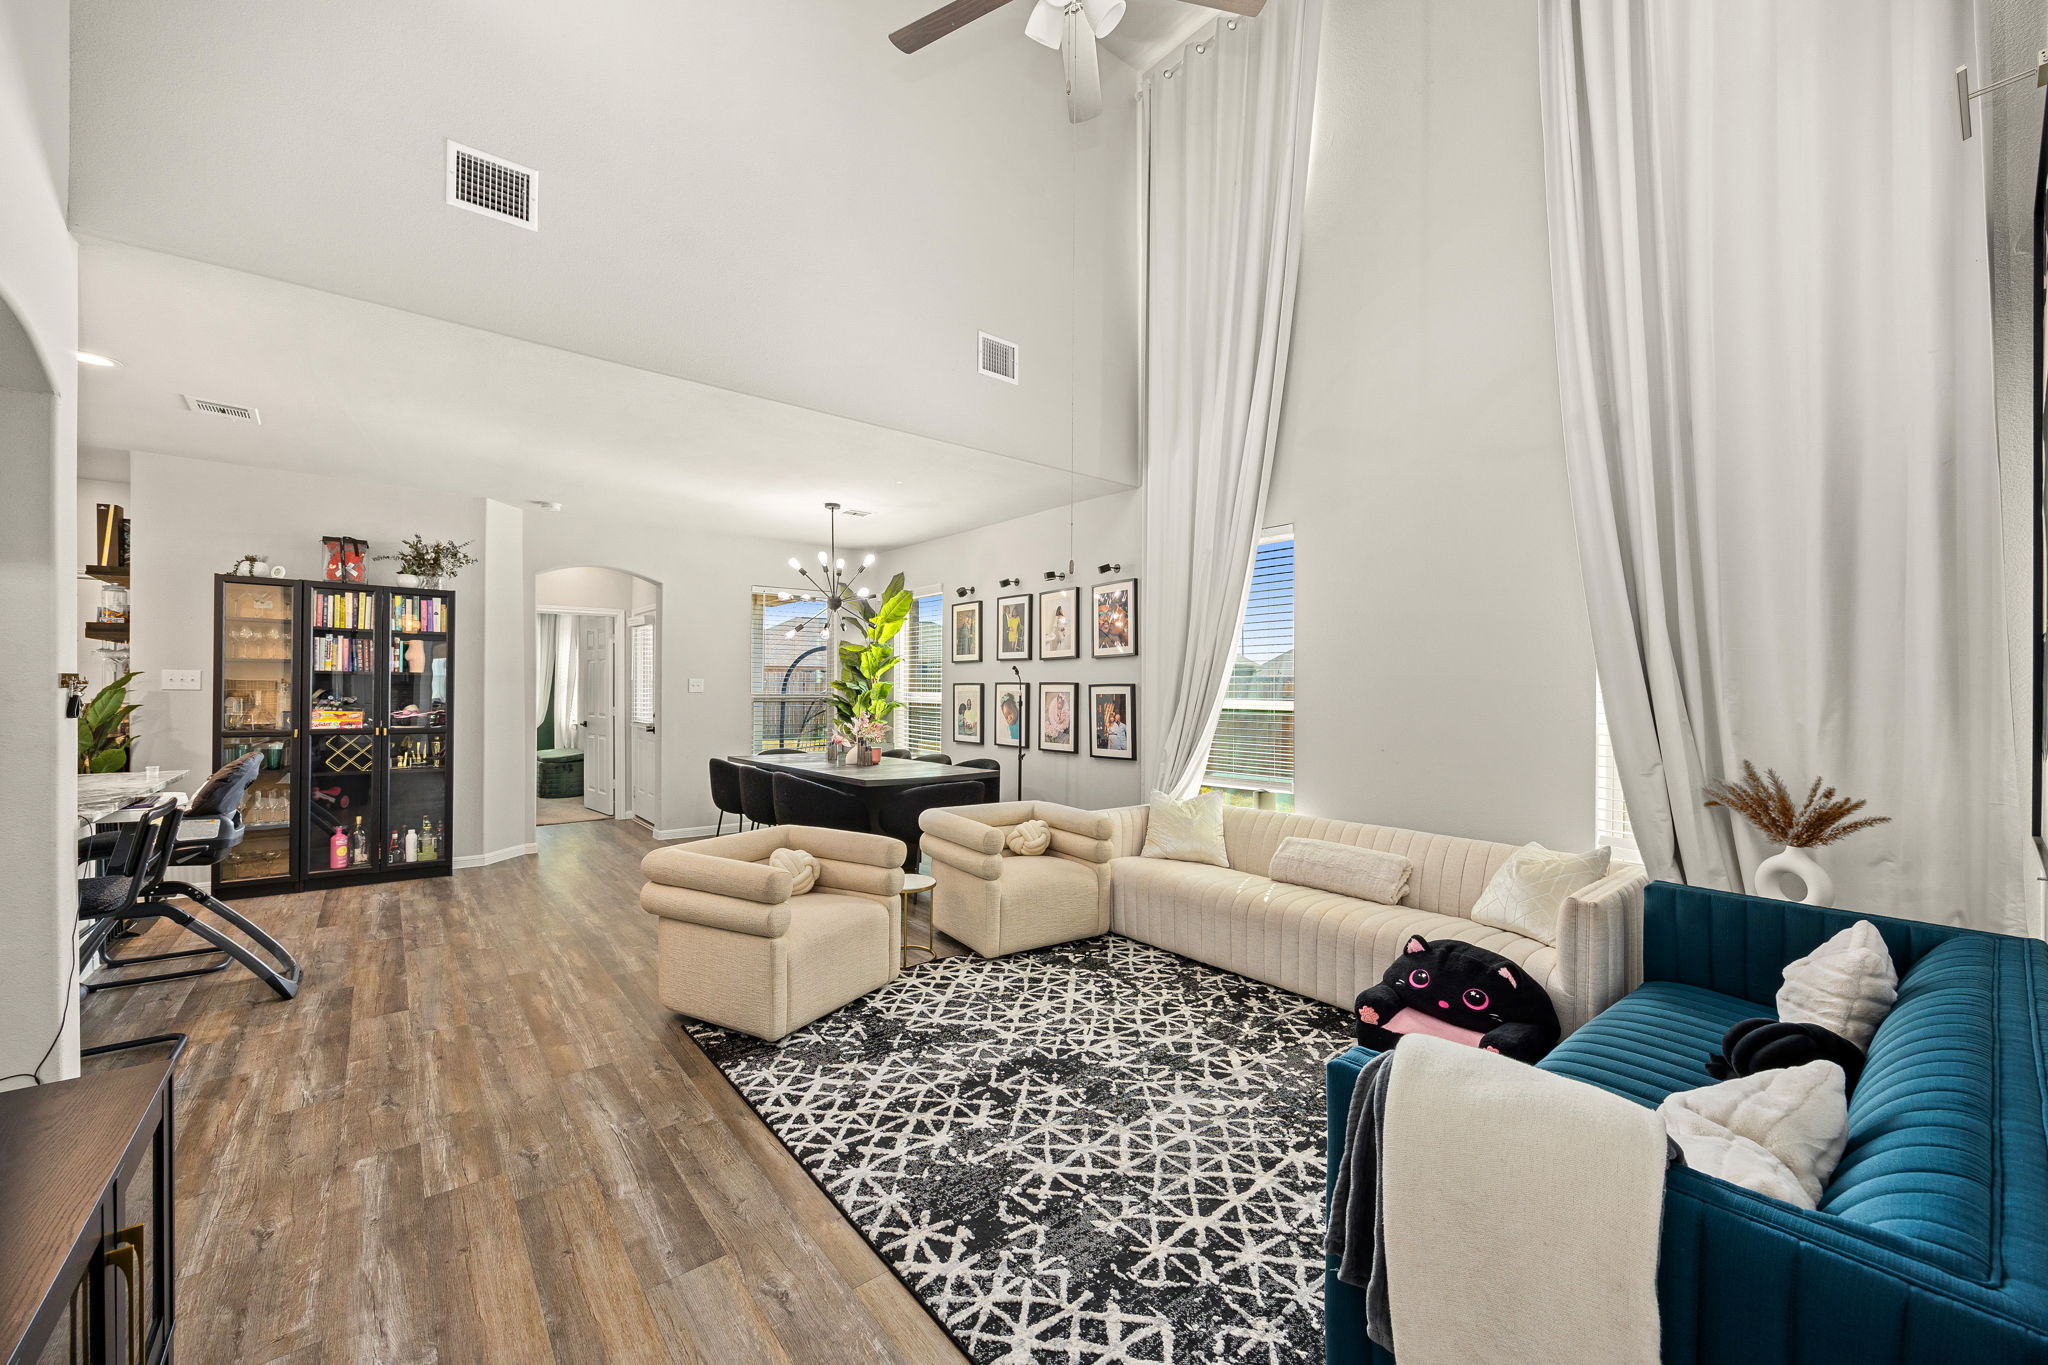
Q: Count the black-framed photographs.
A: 8